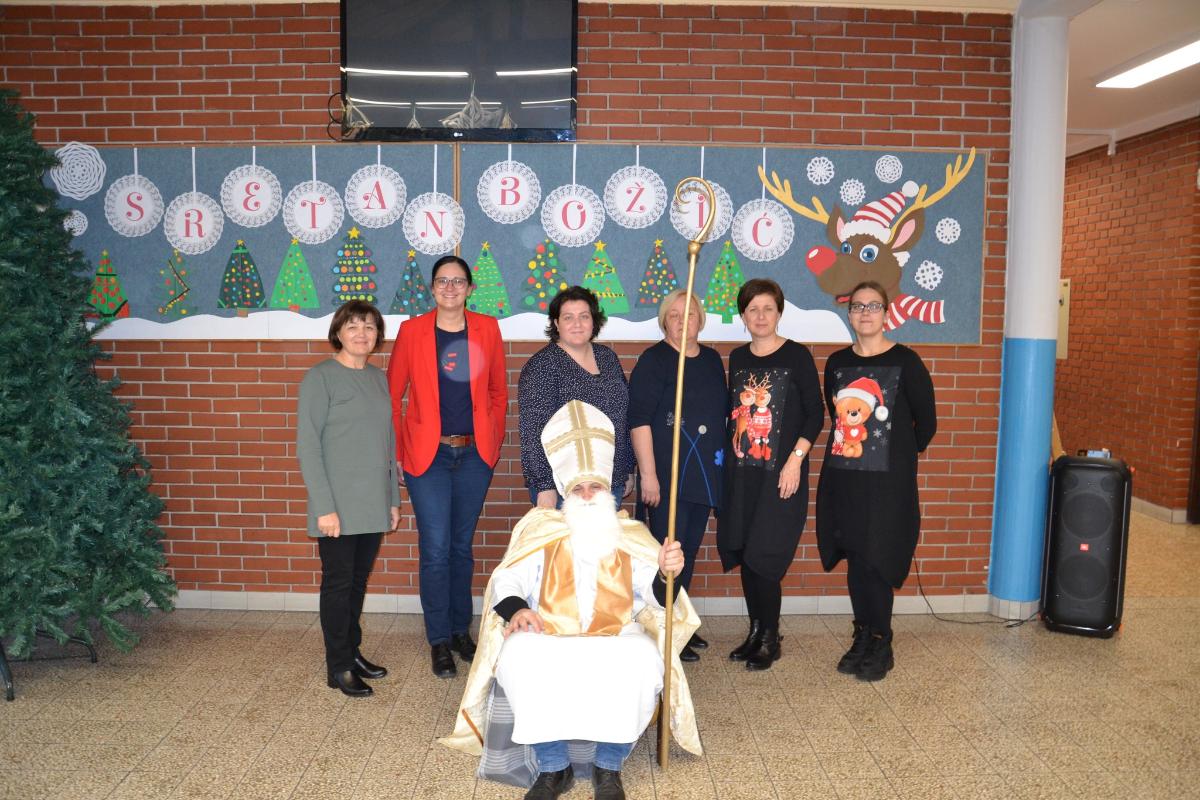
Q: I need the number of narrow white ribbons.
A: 11